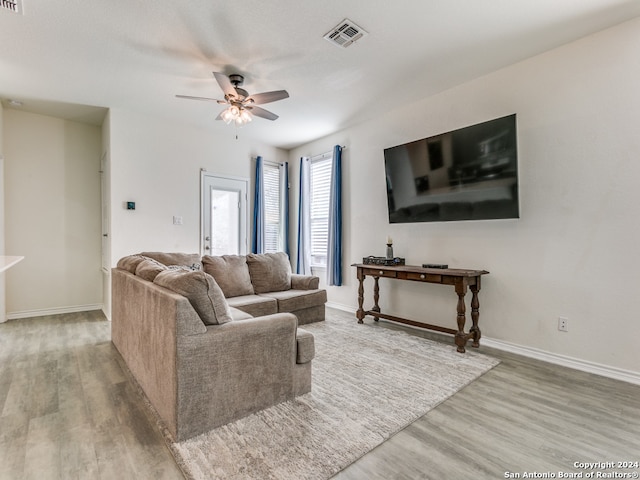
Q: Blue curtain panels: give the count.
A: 4